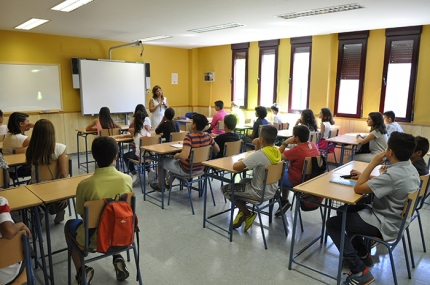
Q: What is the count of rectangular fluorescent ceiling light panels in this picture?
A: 5